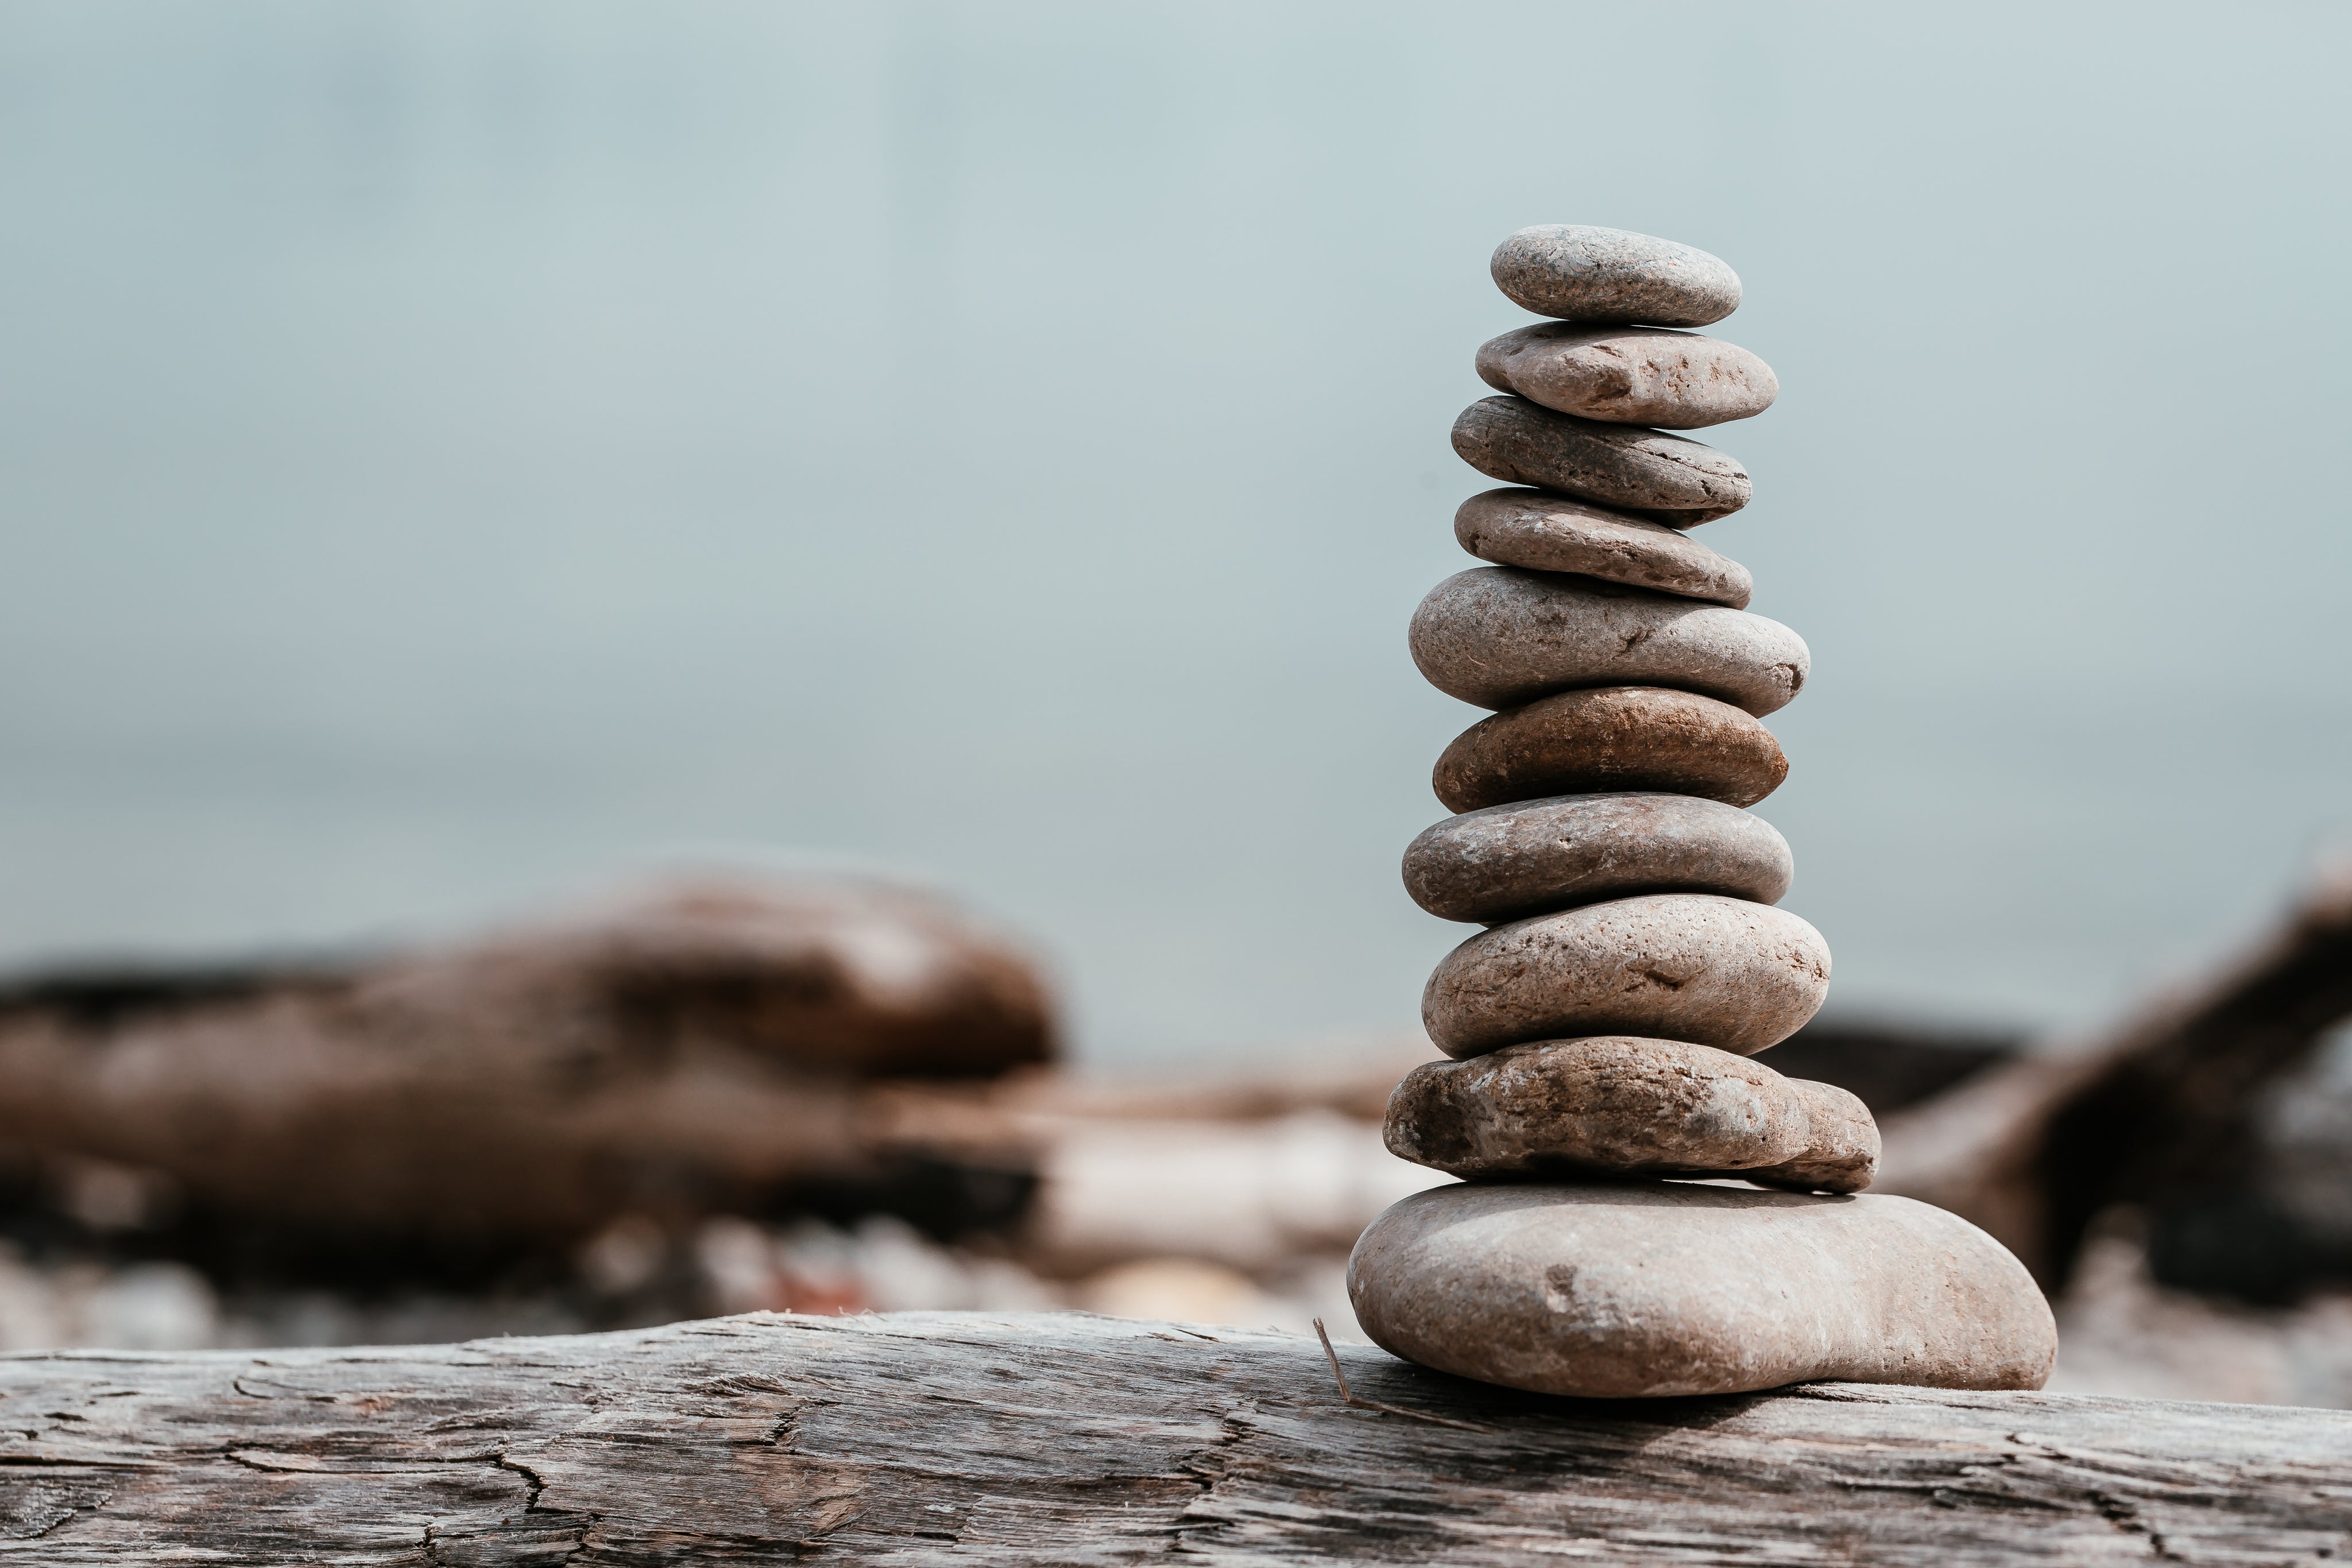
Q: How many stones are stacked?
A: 10